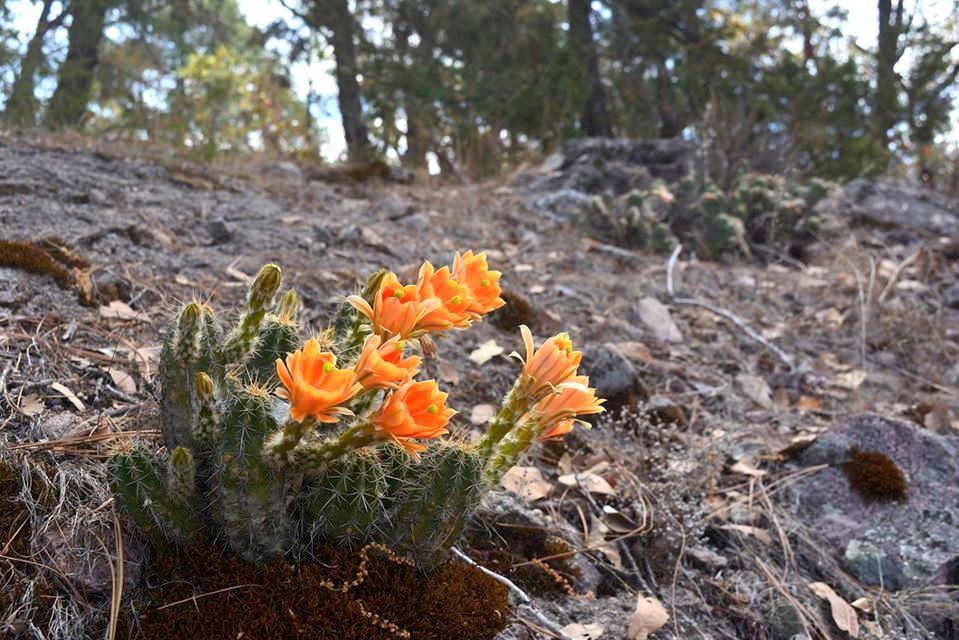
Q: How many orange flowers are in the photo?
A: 8